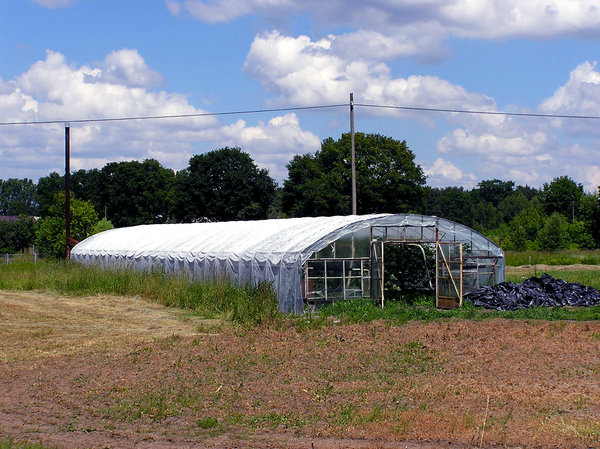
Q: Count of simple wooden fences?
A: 1